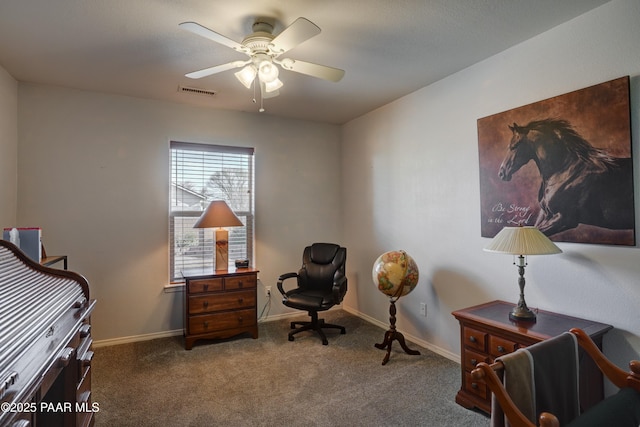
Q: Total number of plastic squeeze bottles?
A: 0